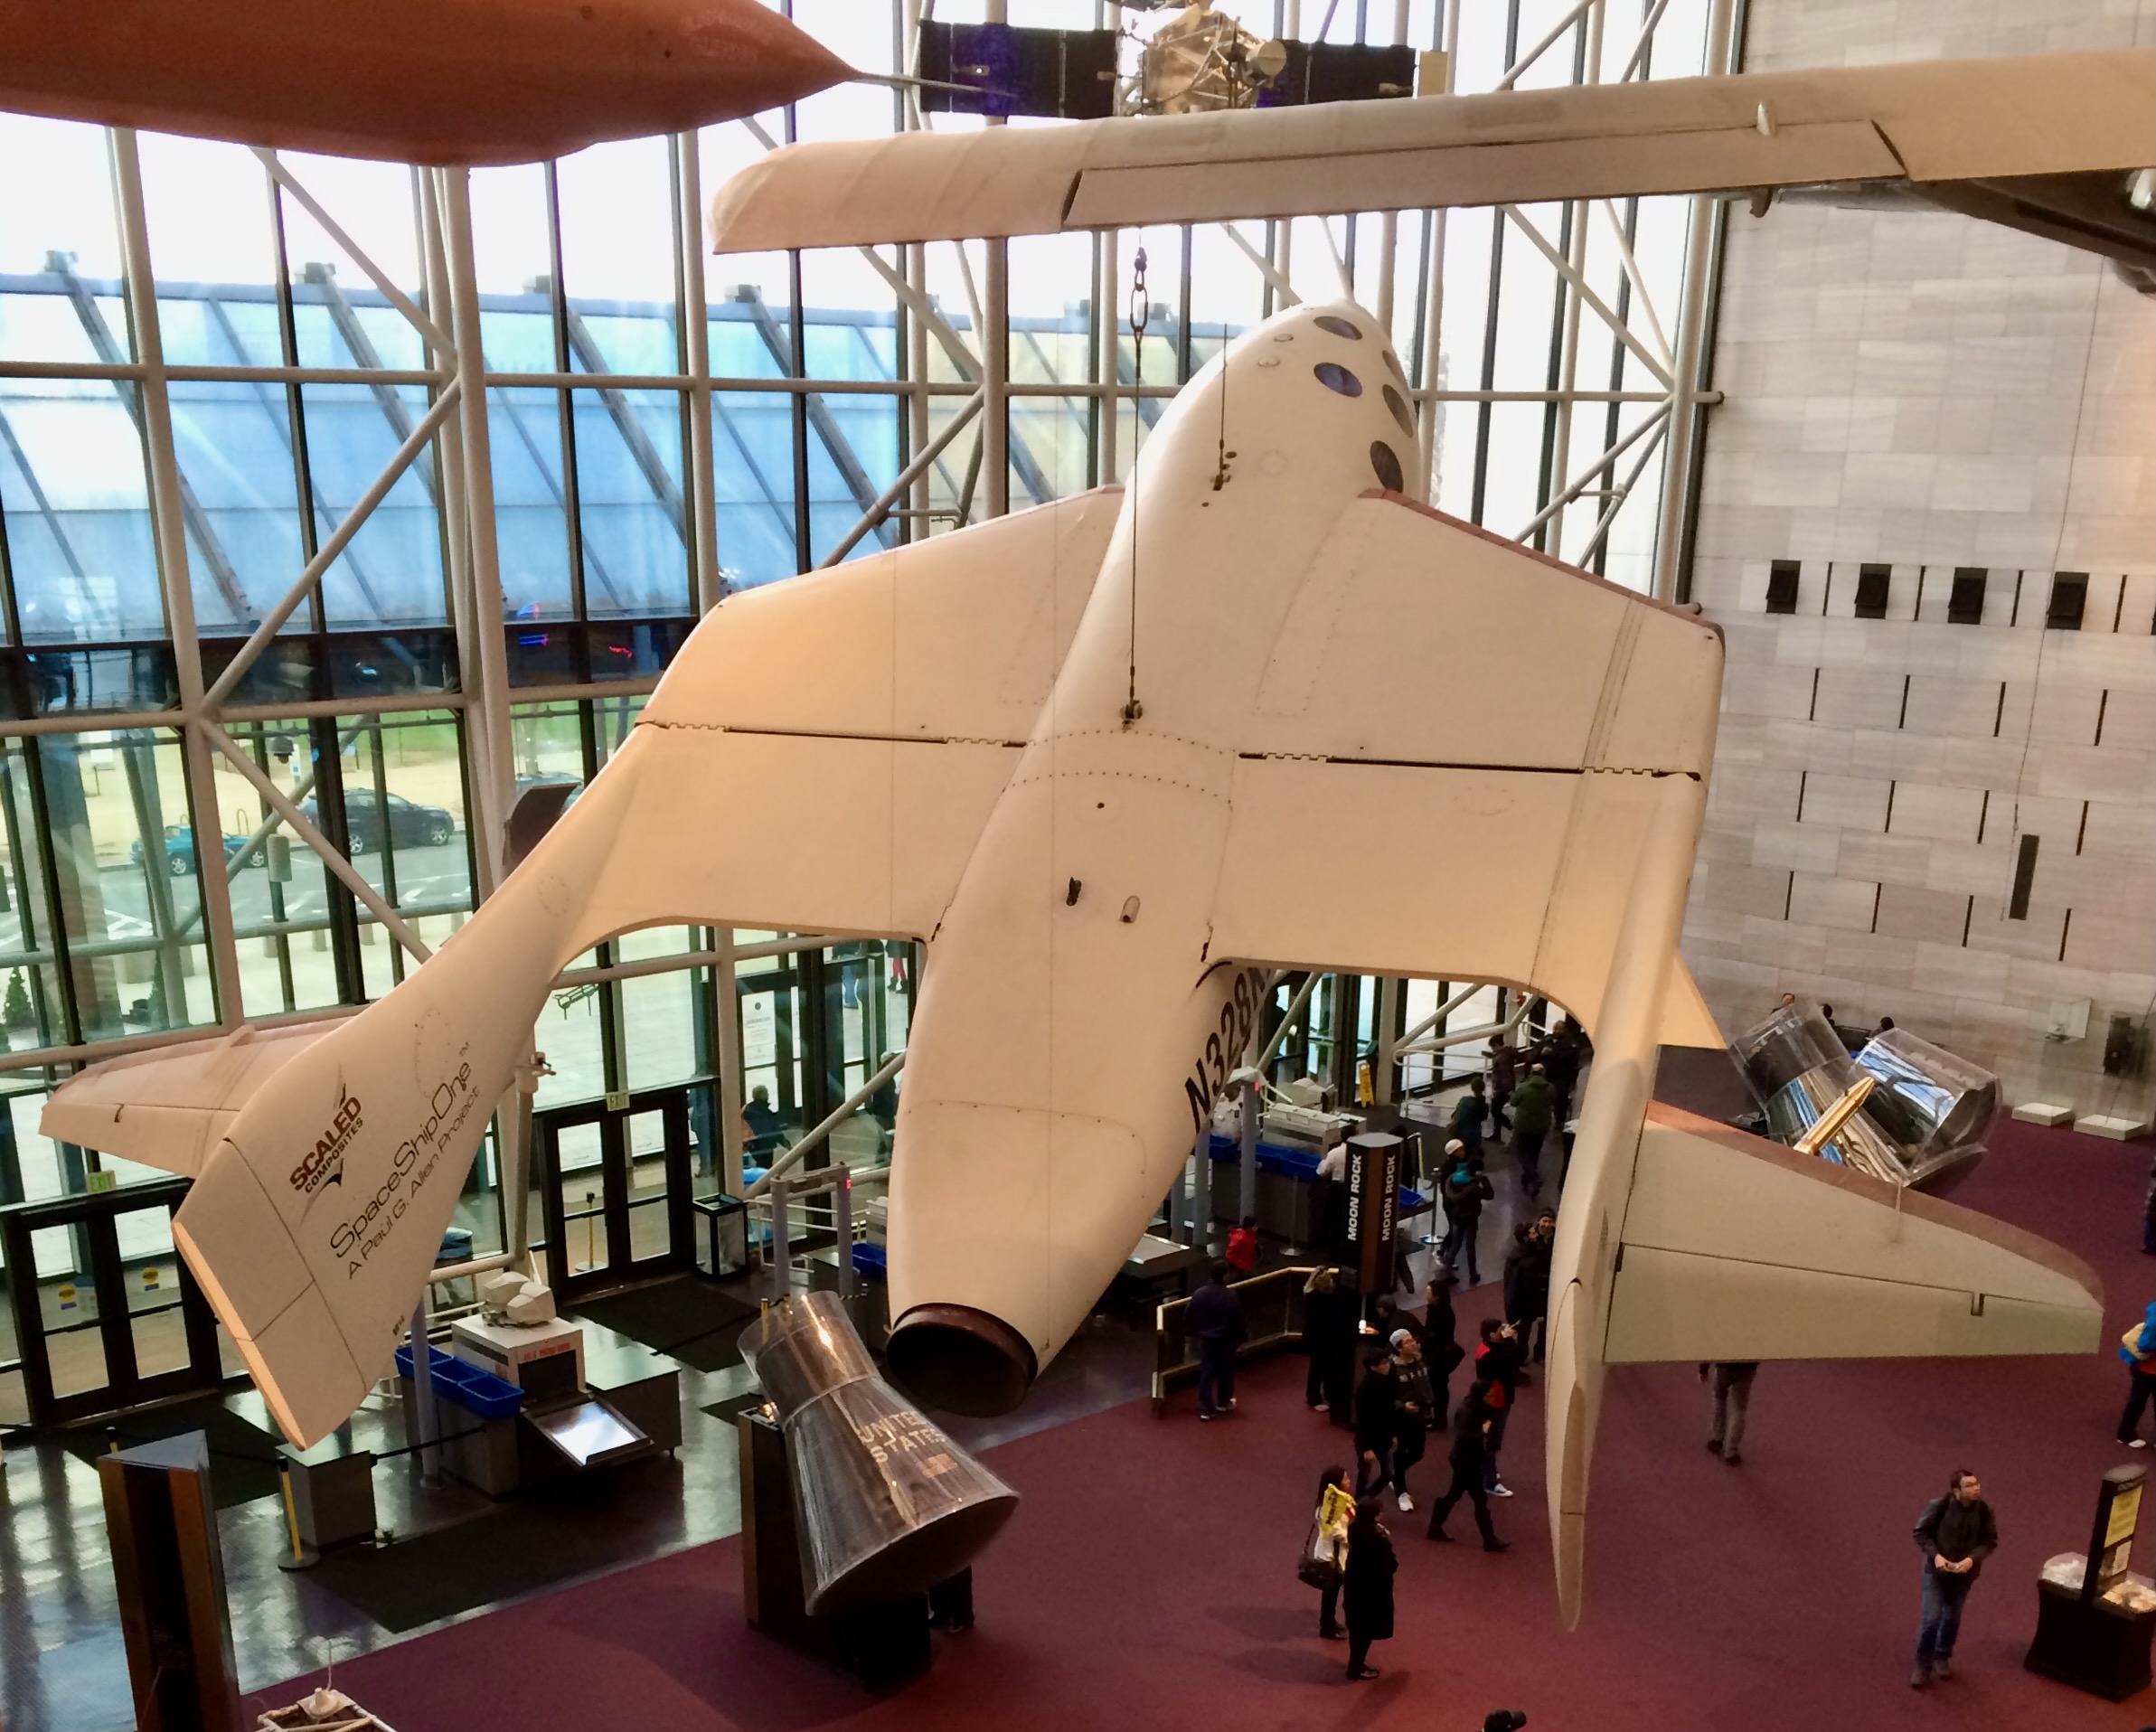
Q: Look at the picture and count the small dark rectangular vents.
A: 4